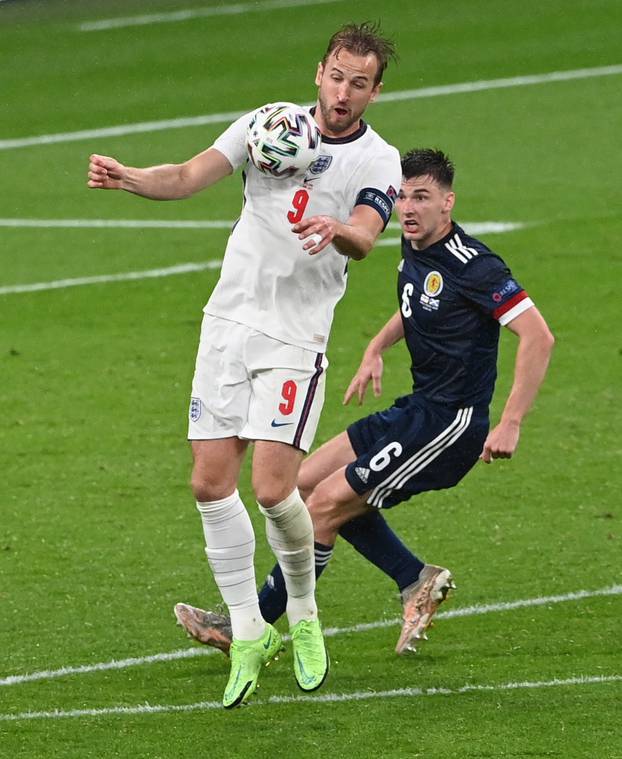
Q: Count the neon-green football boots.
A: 2